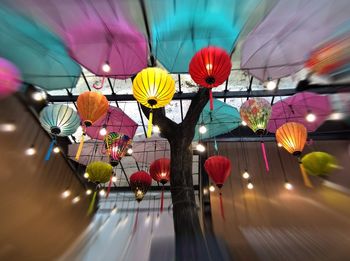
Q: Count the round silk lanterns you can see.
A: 14